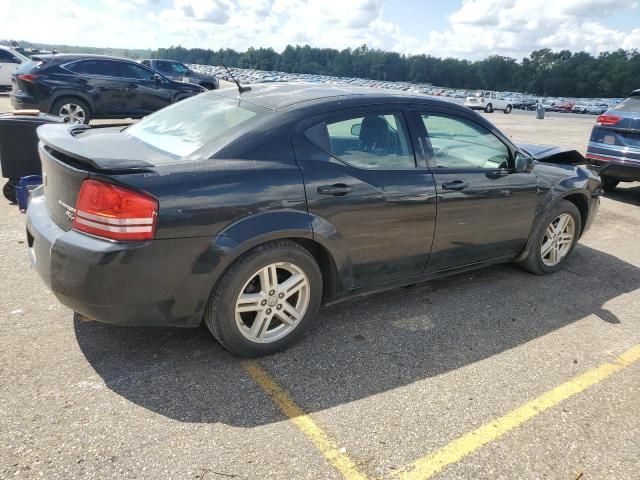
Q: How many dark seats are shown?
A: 1